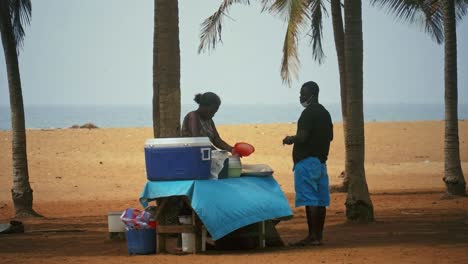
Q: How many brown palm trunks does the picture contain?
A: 5